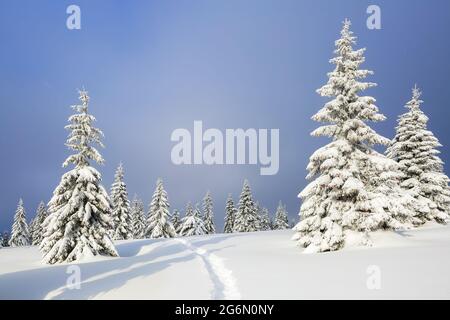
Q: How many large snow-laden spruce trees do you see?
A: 3